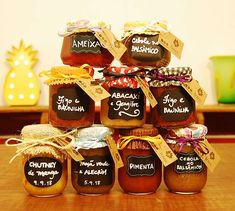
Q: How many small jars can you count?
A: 9